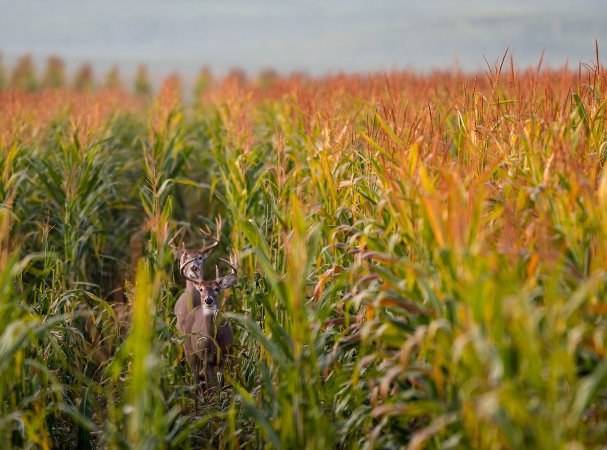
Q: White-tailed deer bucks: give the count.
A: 2